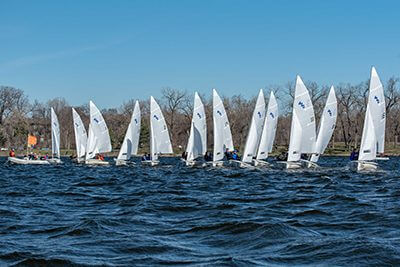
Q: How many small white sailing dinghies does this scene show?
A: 12